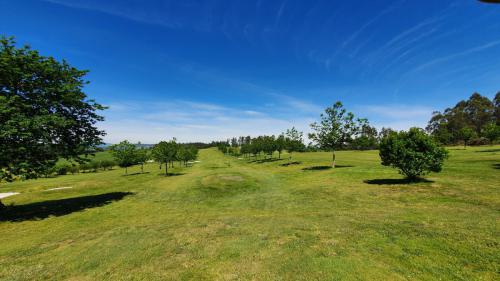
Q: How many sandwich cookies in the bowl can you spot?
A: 0